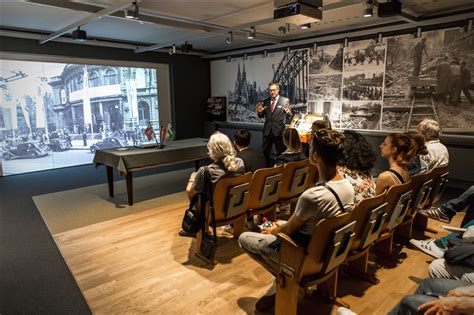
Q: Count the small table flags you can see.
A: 3